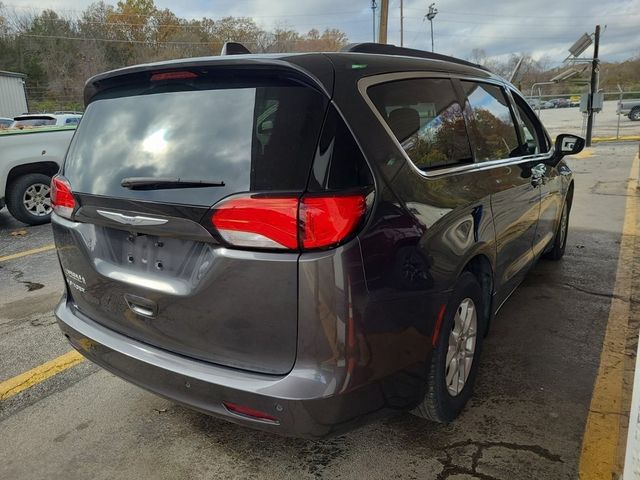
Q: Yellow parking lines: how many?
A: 3